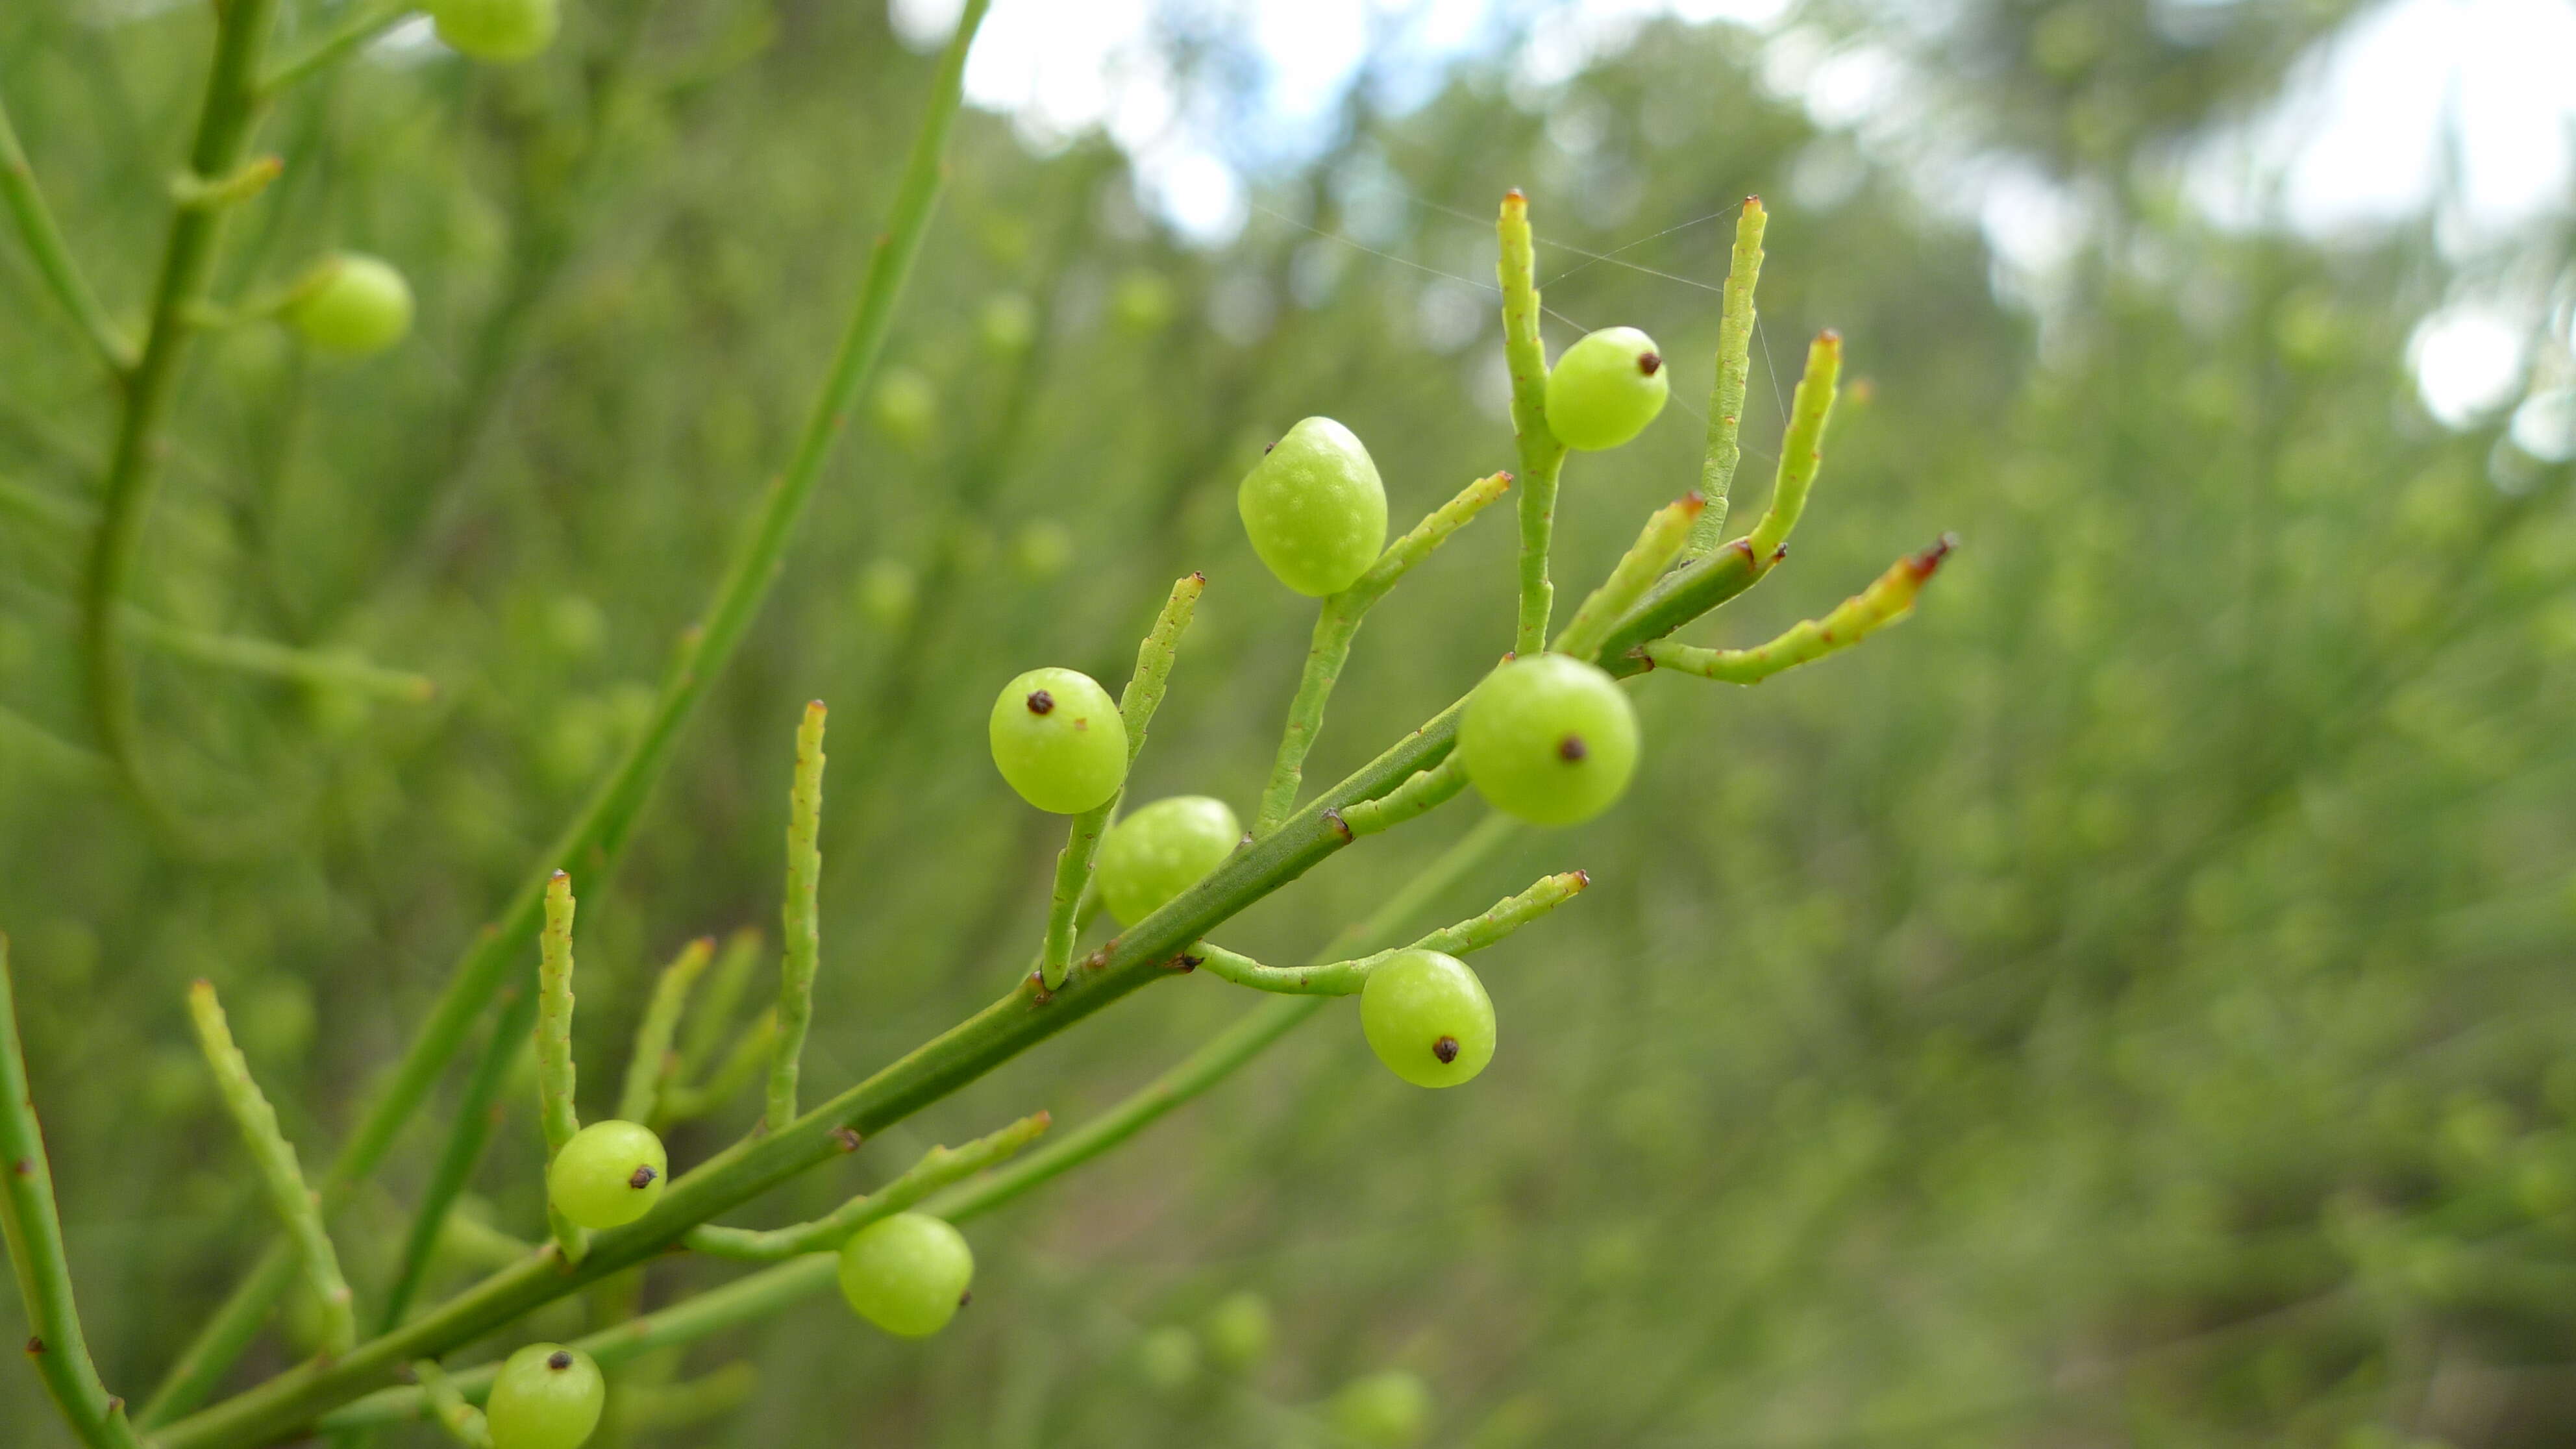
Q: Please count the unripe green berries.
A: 11